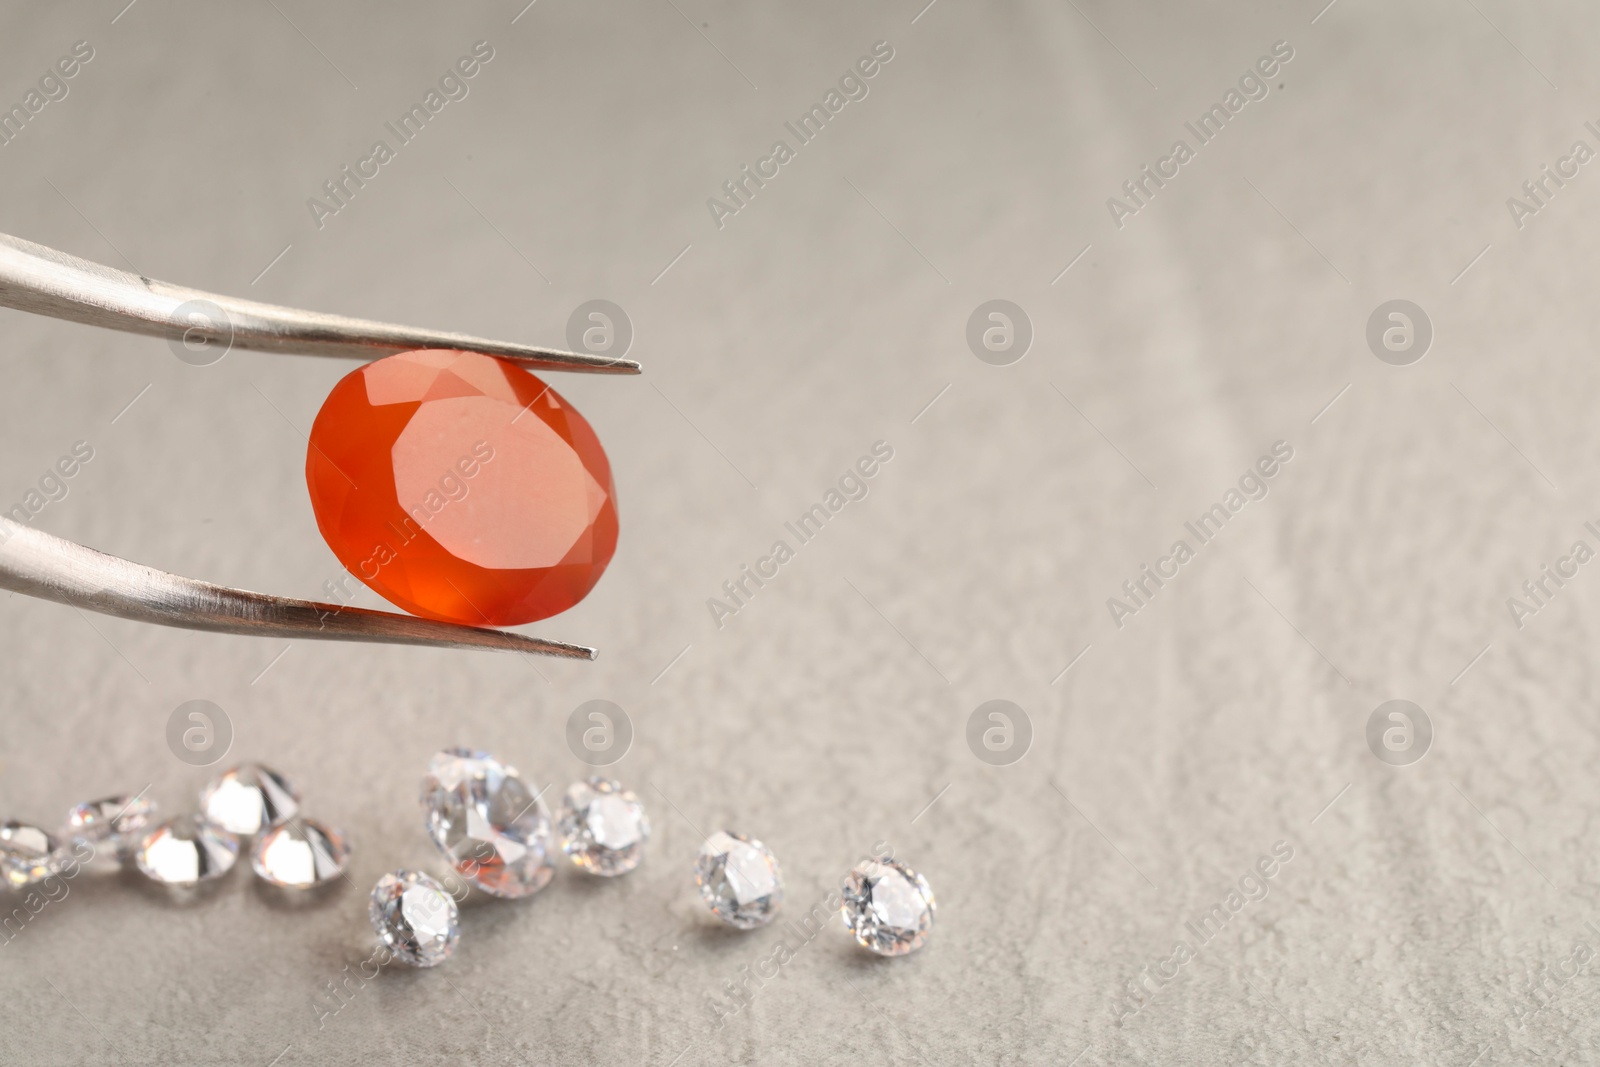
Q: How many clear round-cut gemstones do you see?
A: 10